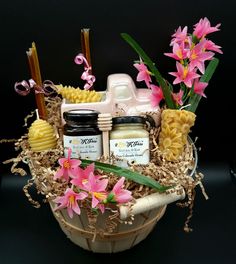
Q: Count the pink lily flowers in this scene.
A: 15